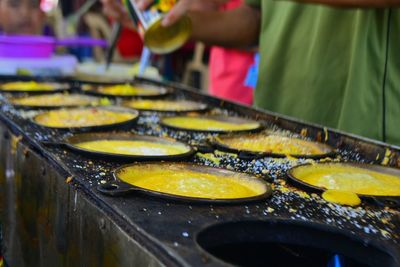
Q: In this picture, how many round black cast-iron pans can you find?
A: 10